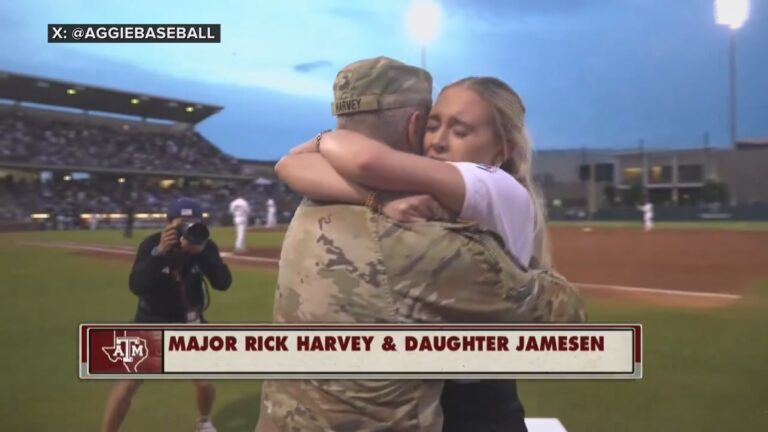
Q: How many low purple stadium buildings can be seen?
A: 0